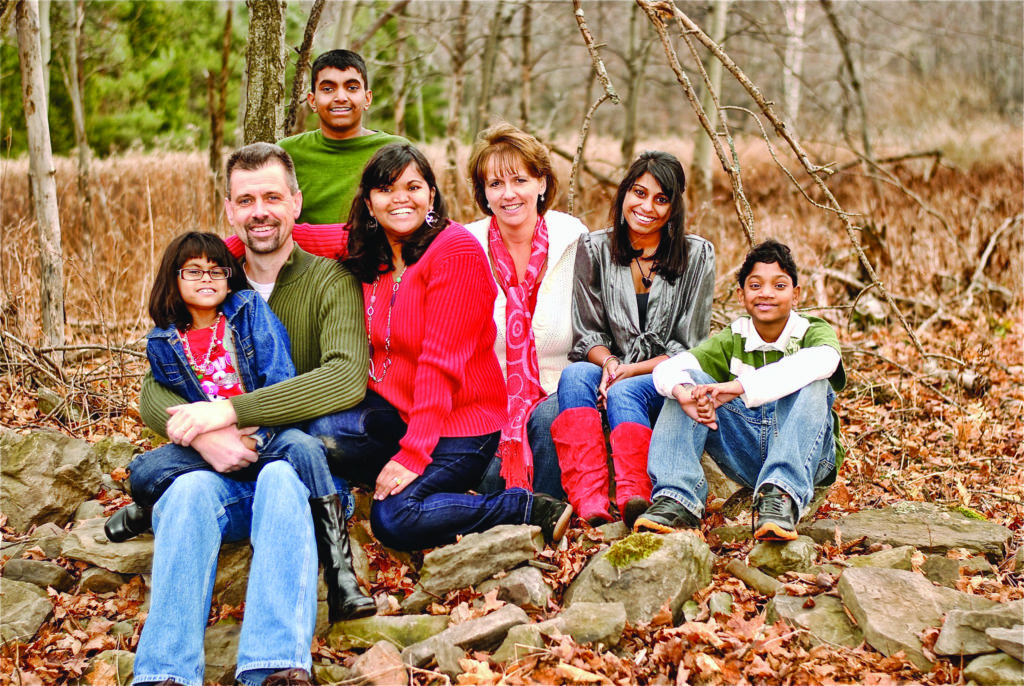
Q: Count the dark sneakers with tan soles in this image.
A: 2